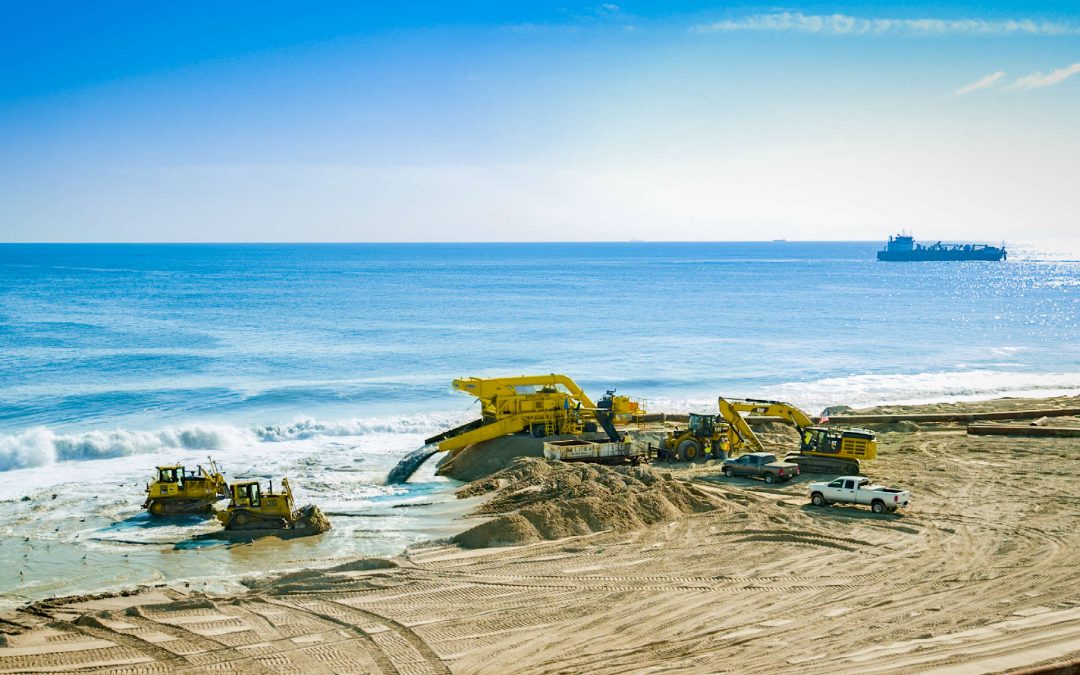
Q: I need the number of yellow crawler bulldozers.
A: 2